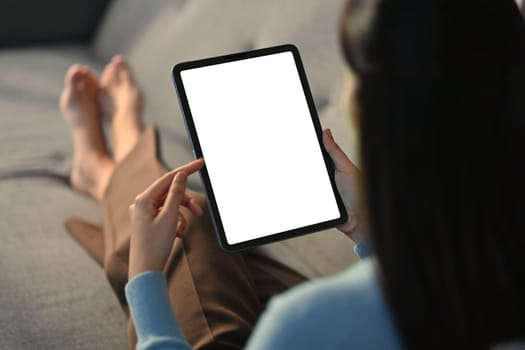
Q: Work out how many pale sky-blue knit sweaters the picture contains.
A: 1